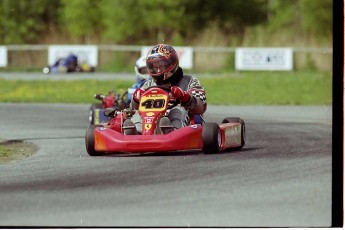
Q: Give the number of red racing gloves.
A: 2